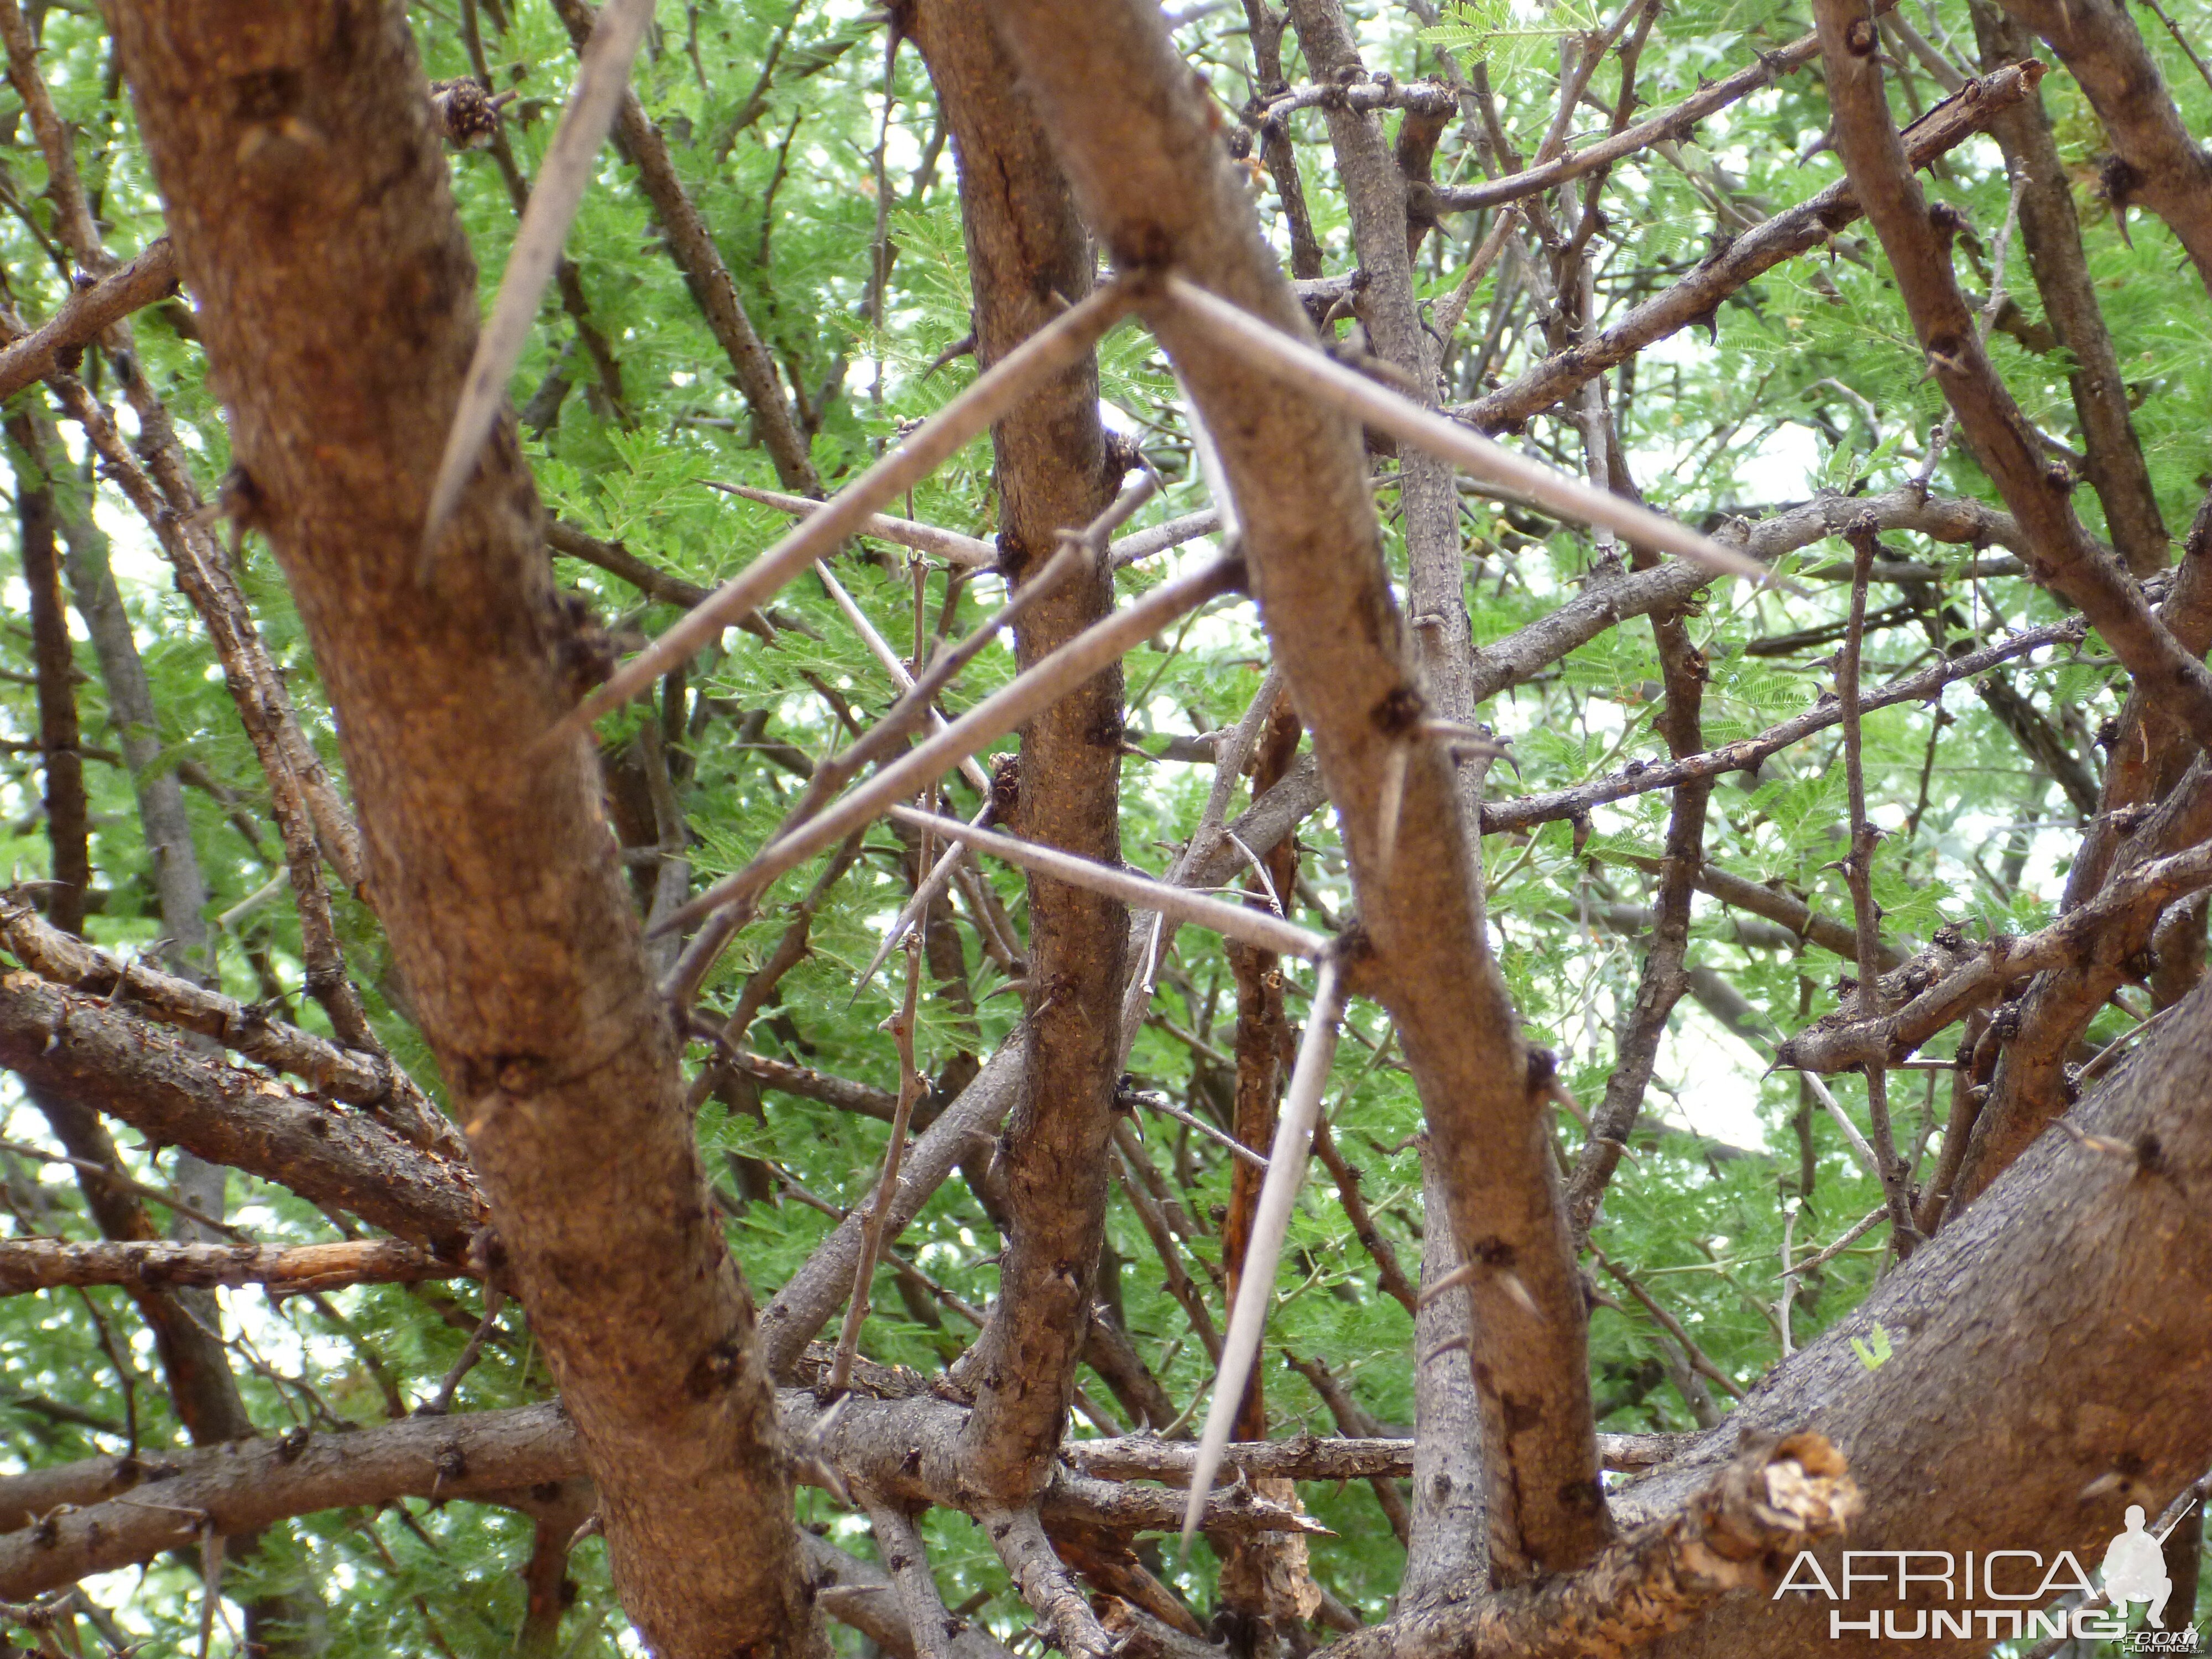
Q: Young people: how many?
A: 0